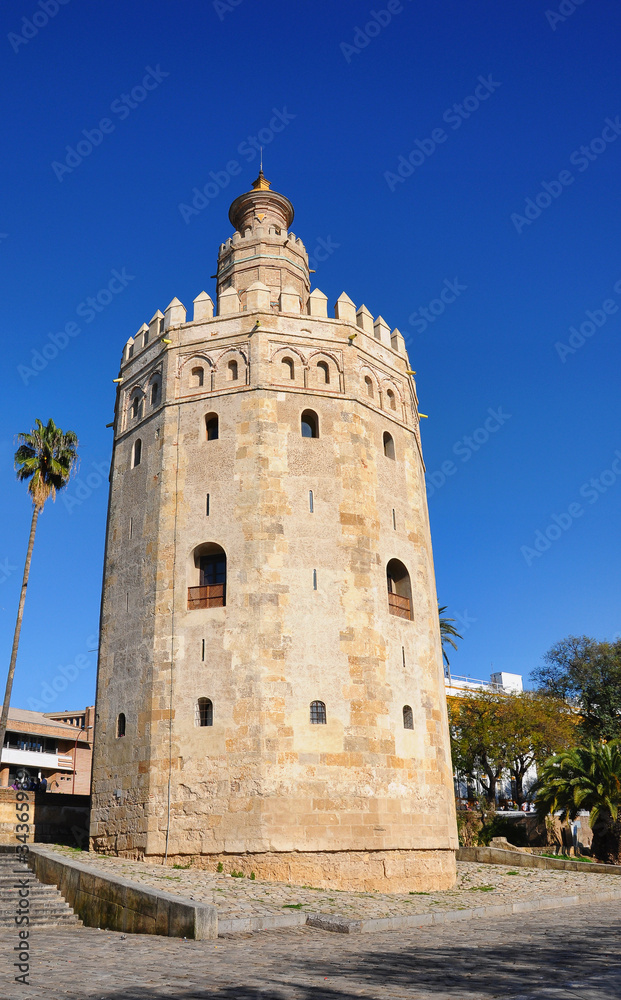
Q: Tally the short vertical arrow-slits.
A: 8